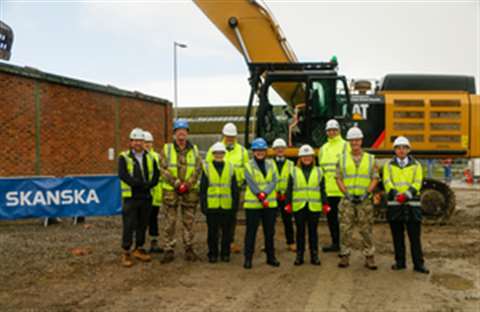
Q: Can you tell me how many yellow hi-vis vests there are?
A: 11